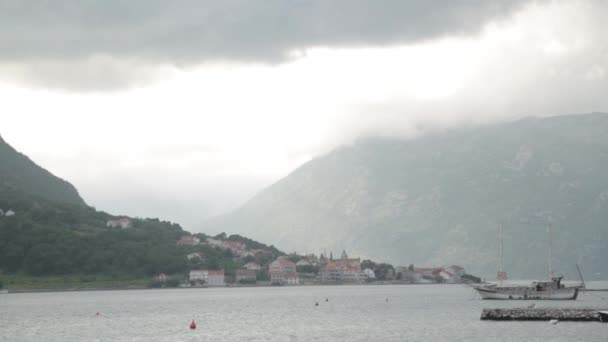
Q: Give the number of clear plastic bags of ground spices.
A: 0